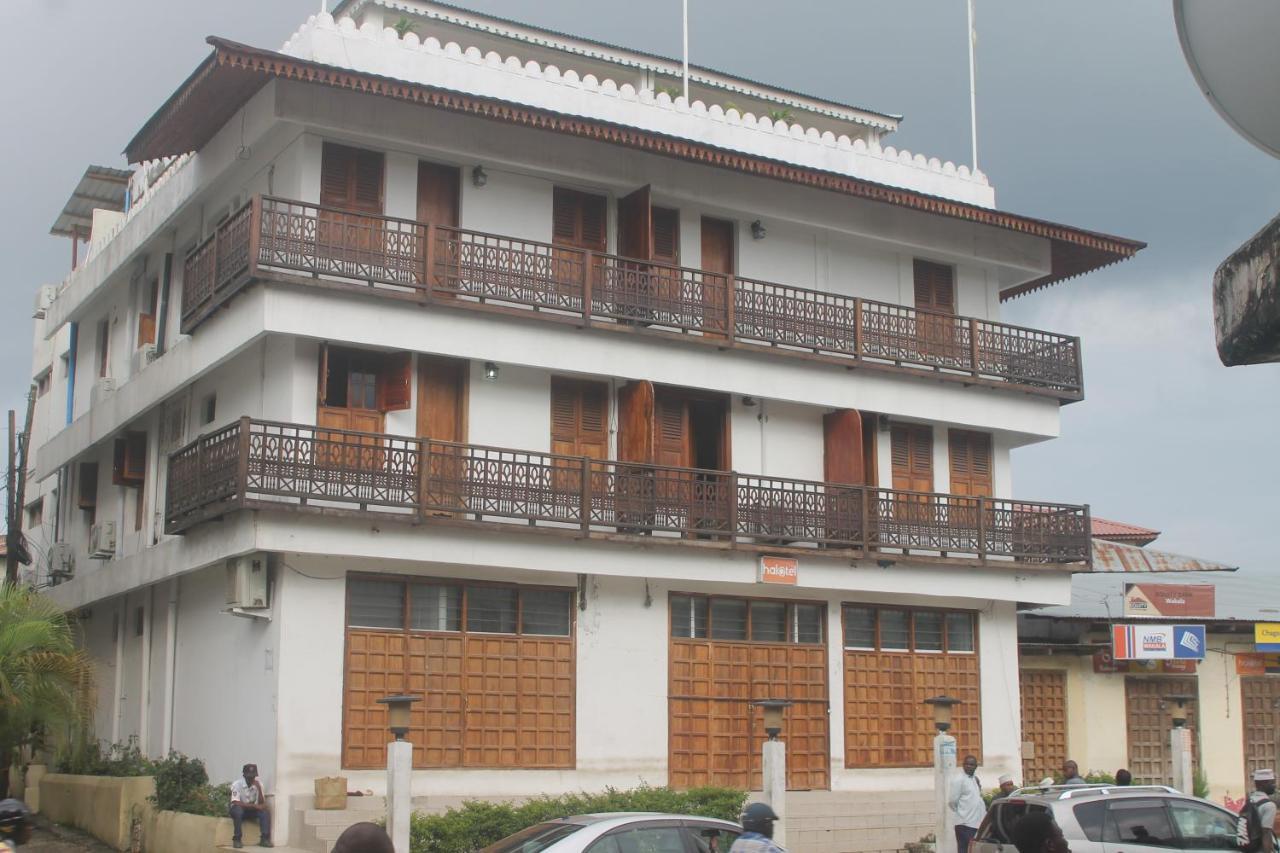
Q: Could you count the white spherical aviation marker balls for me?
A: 0